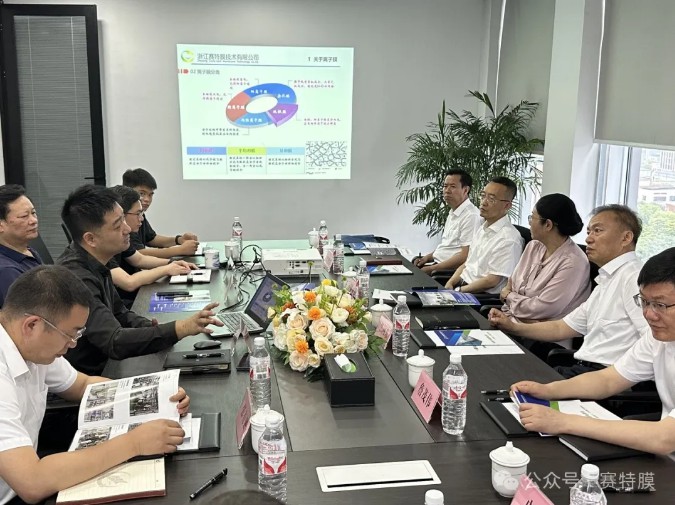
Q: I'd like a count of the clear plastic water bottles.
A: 10